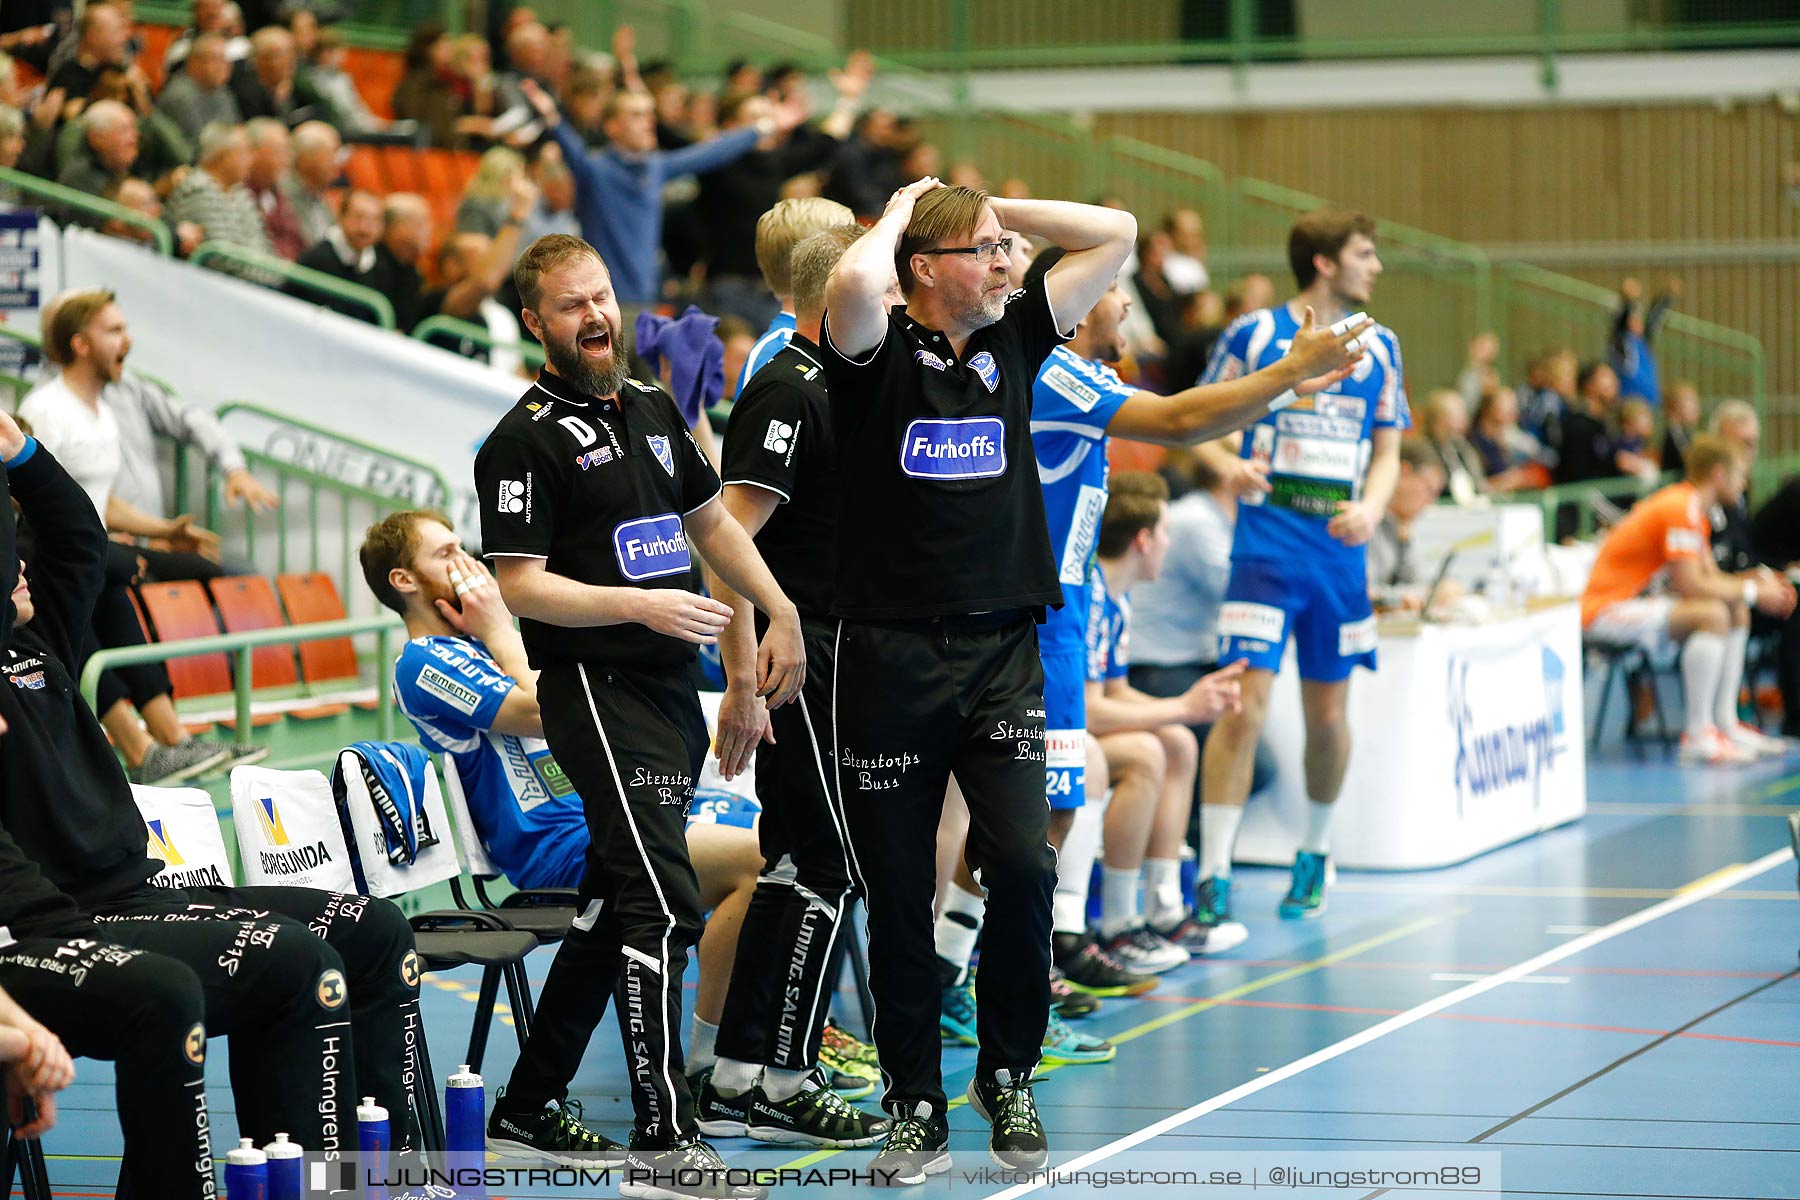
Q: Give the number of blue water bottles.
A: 4